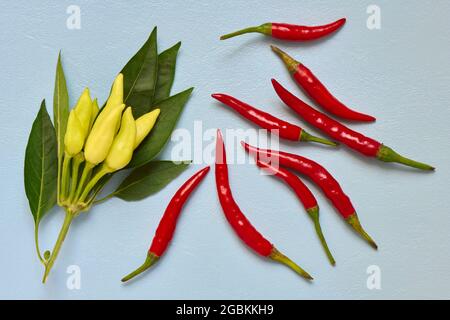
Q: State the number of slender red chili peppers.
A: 8